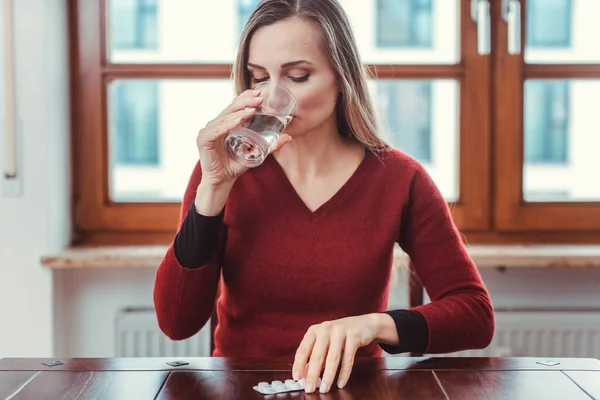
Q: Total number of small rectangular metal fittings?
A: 3